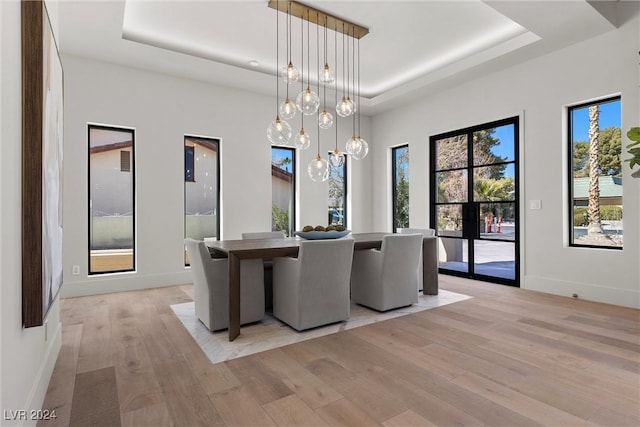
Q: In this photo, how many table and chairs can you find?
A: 6